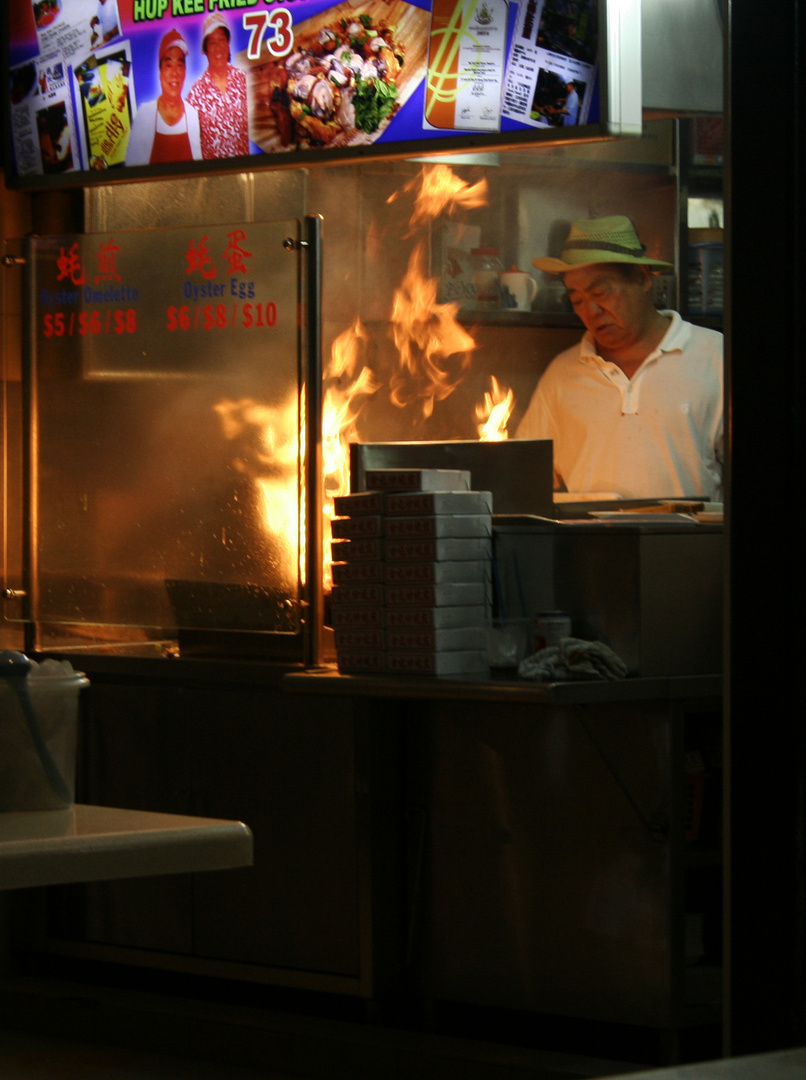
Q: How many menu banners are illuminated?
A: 1